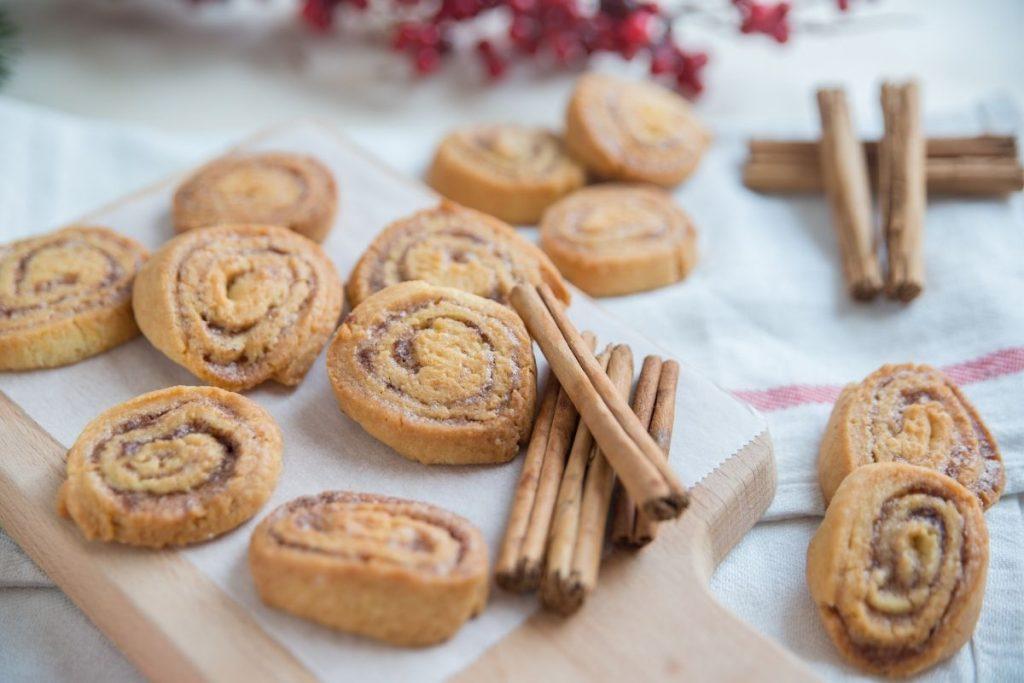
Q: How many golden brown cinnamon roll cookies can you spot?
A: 12